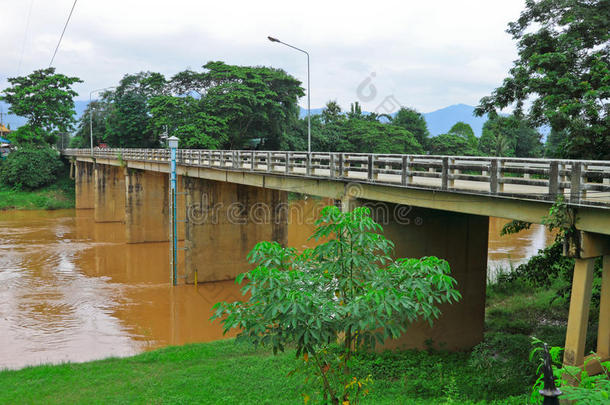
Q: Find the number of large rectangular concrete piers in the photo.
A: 5